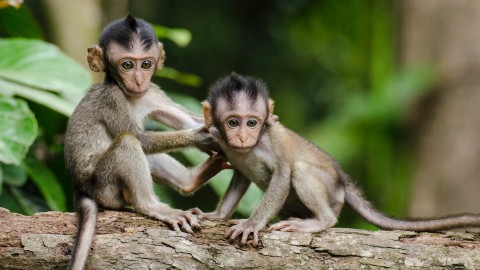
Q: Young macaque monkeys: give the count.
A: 2